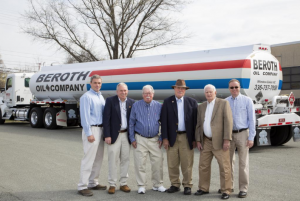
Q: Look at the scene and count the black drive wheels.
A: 2